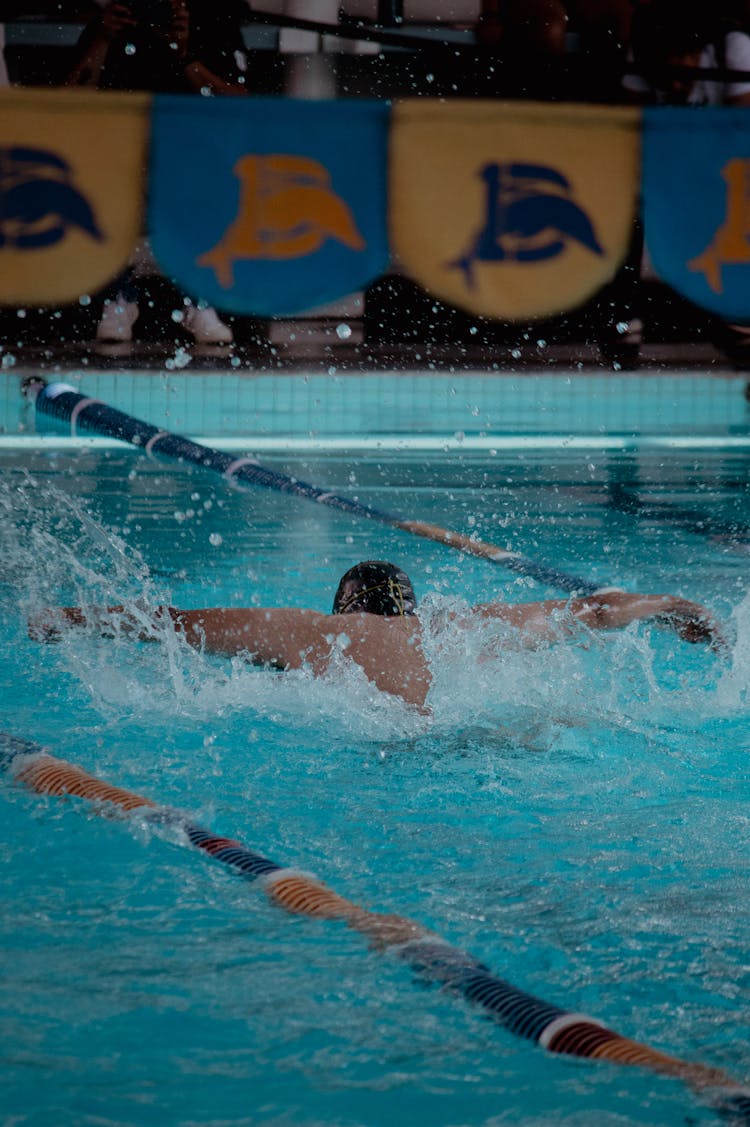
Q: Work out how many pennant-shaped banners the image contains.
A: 4